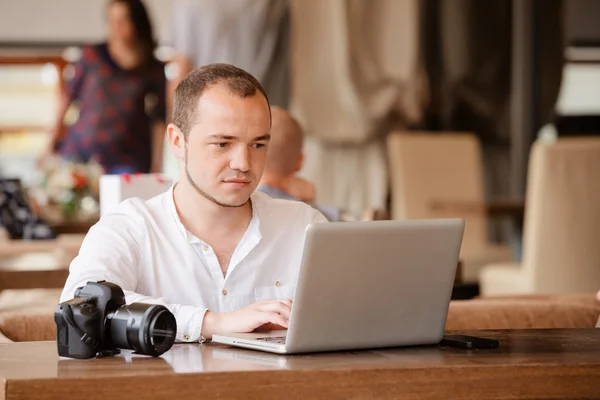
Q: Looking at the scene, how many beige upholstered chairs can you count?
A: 2